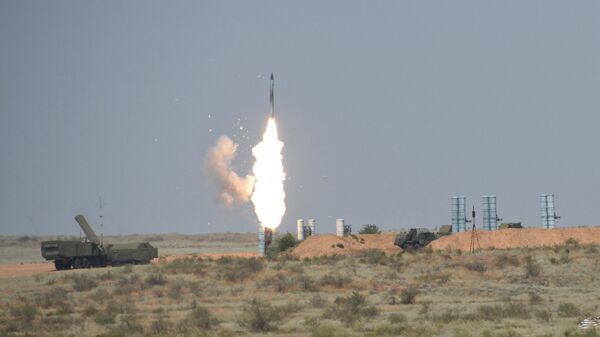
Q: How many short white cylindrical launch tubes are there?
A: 3